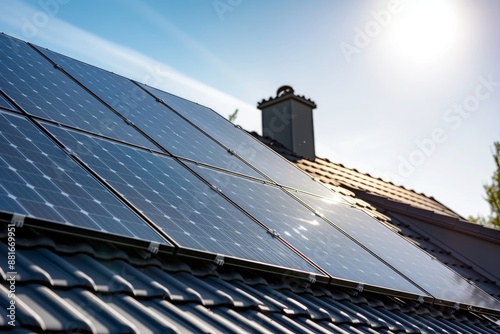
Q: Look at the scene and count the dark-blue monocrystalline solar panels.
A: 8